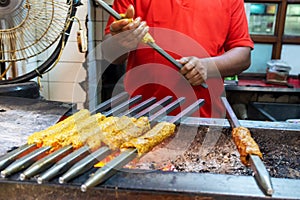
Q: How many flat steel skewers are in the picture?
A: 8